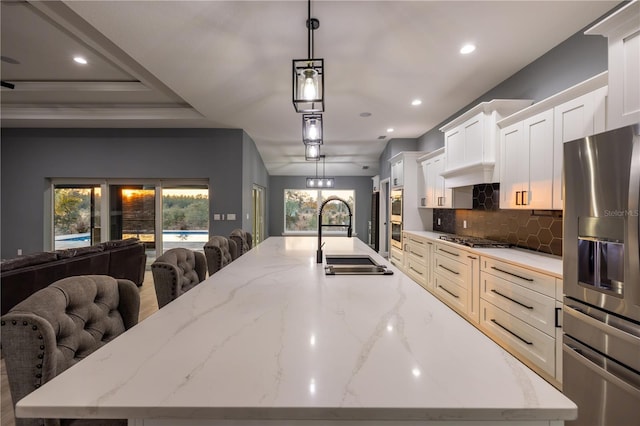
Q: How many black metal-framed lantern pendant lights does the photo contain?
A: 3